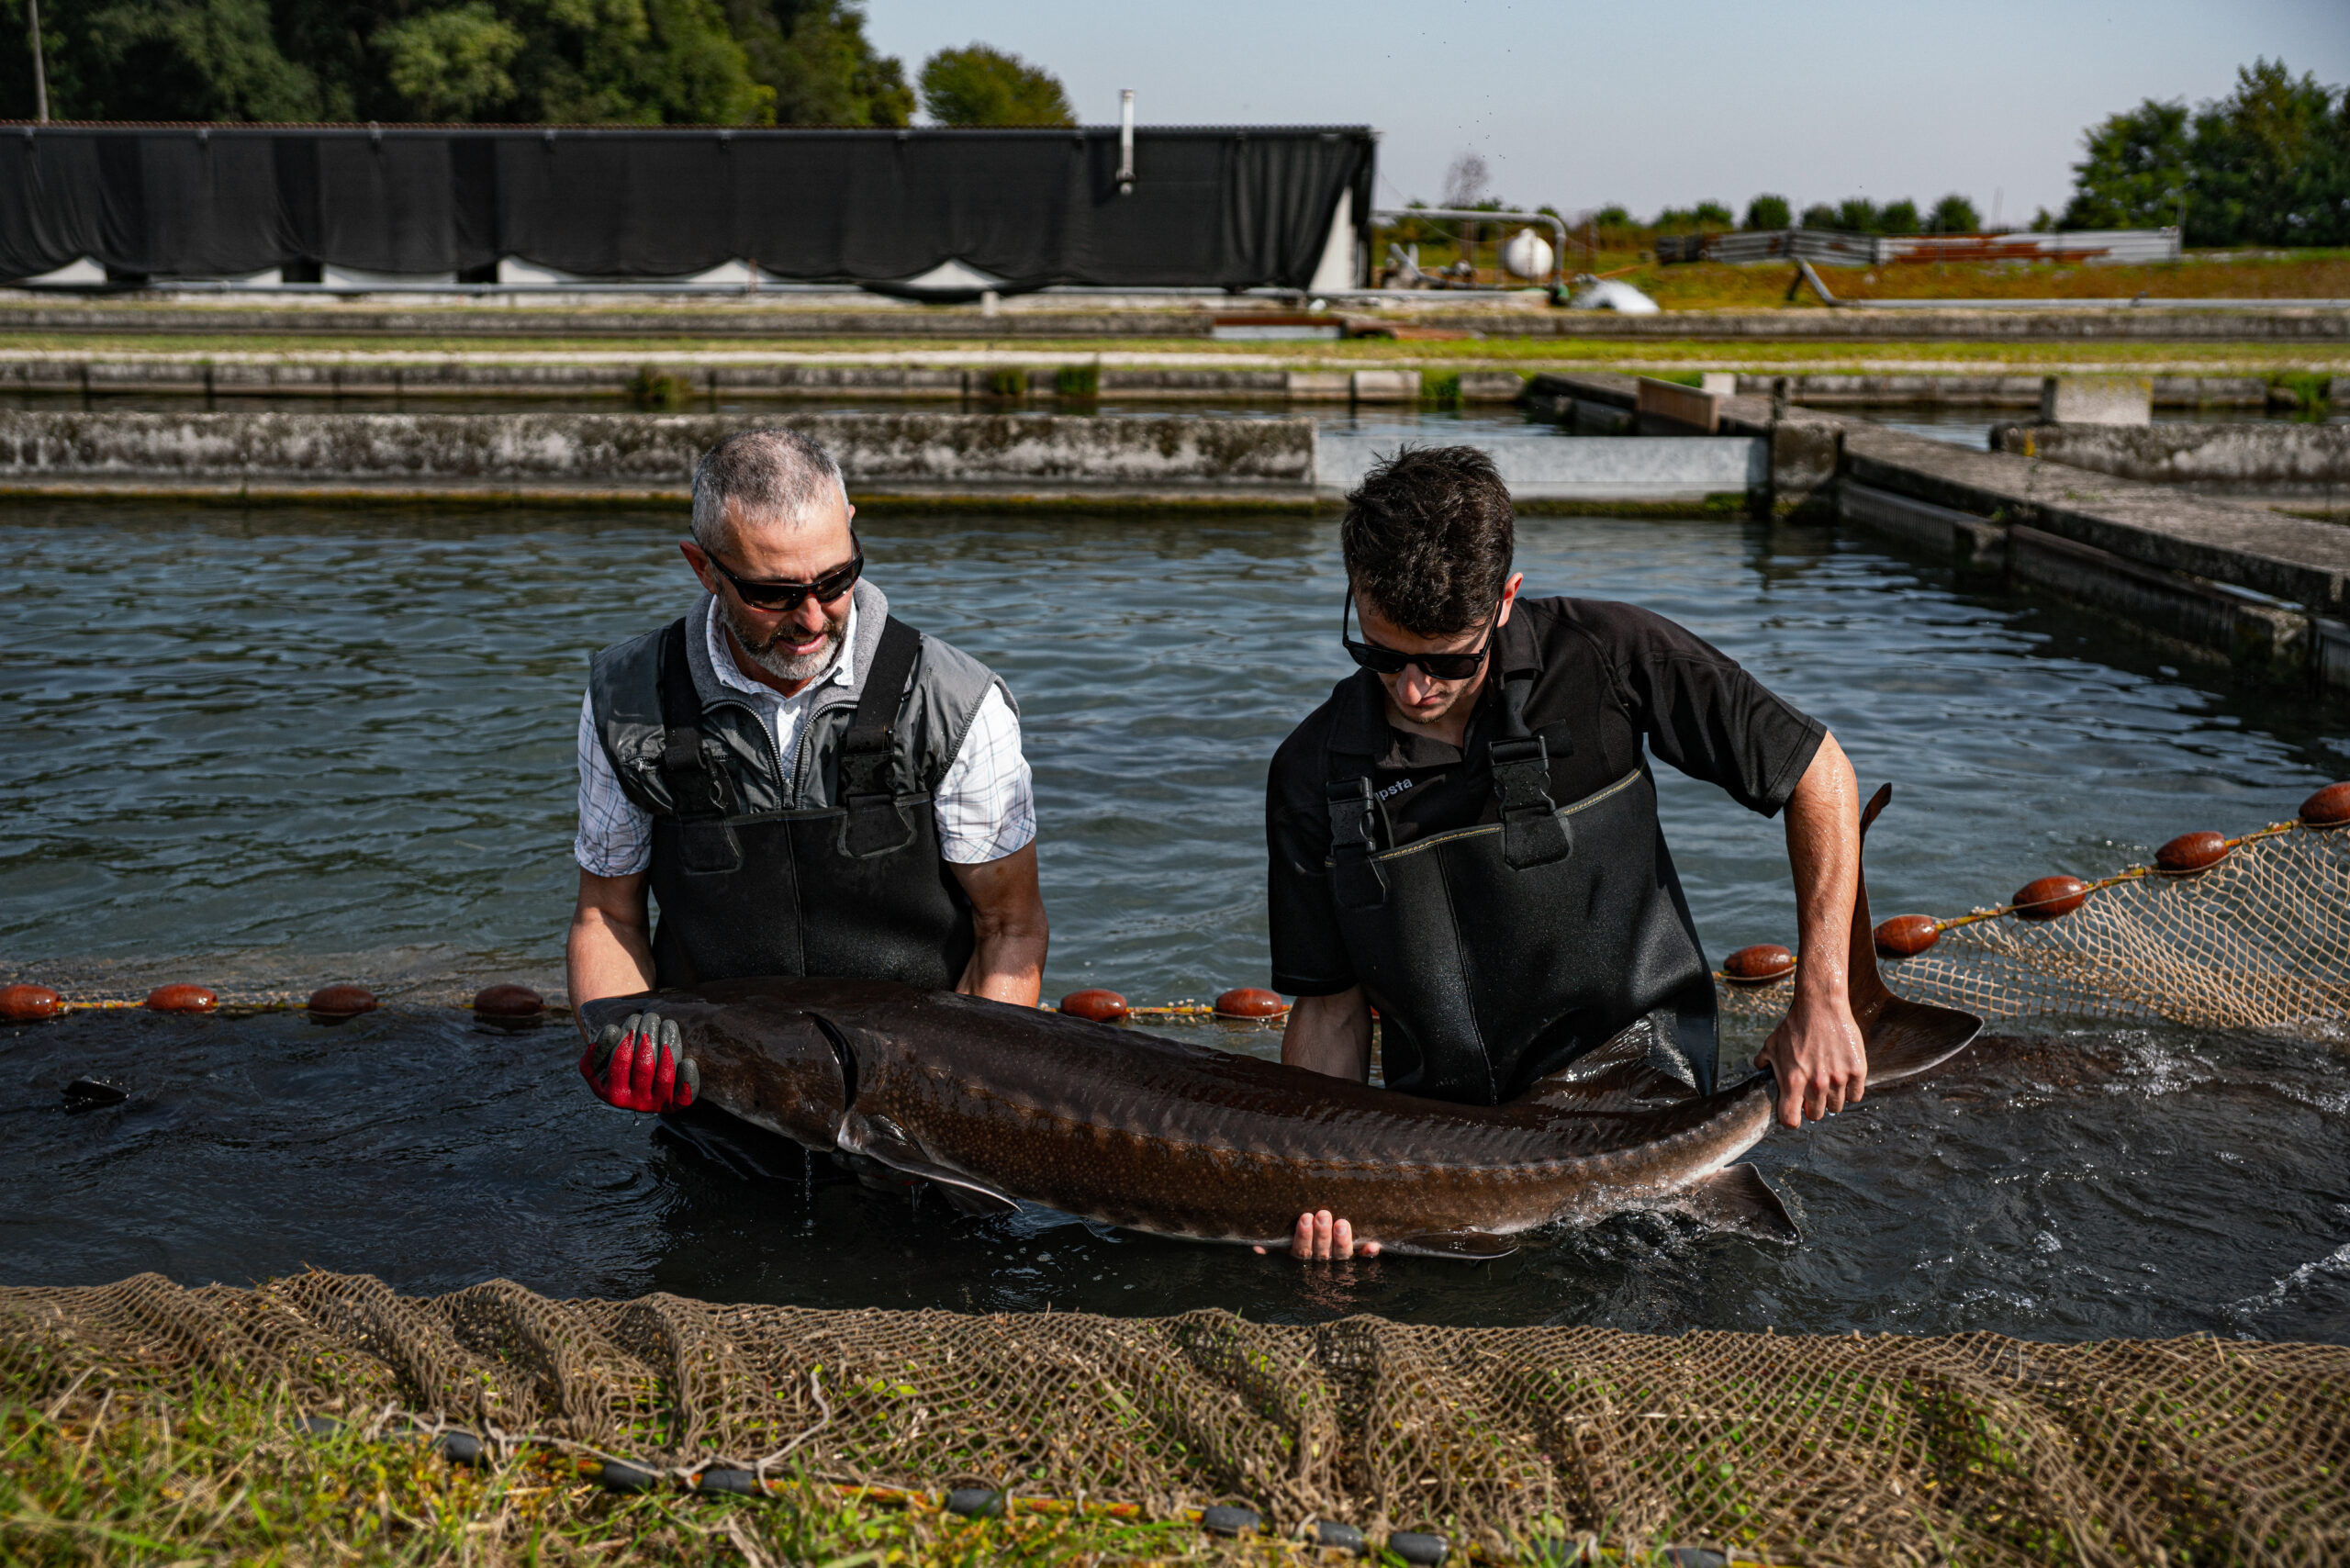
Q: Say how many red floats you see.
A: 11